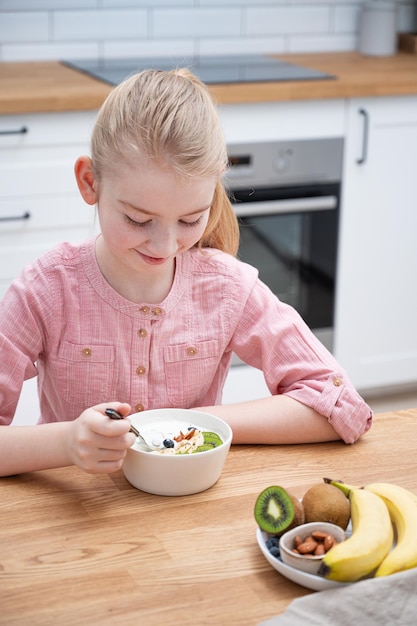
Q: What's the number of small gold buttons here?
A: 8